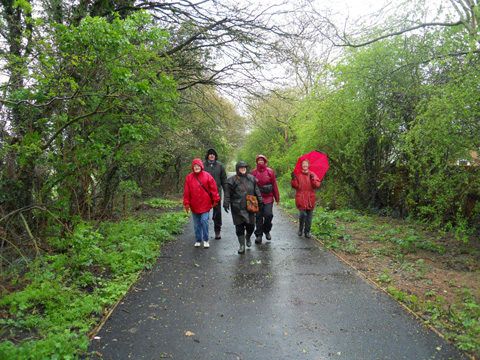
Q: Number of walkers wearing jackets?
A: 5